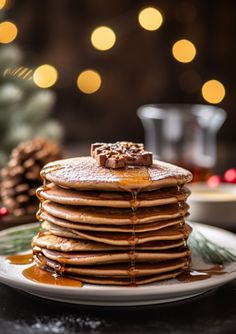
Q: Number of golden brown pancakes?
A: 9